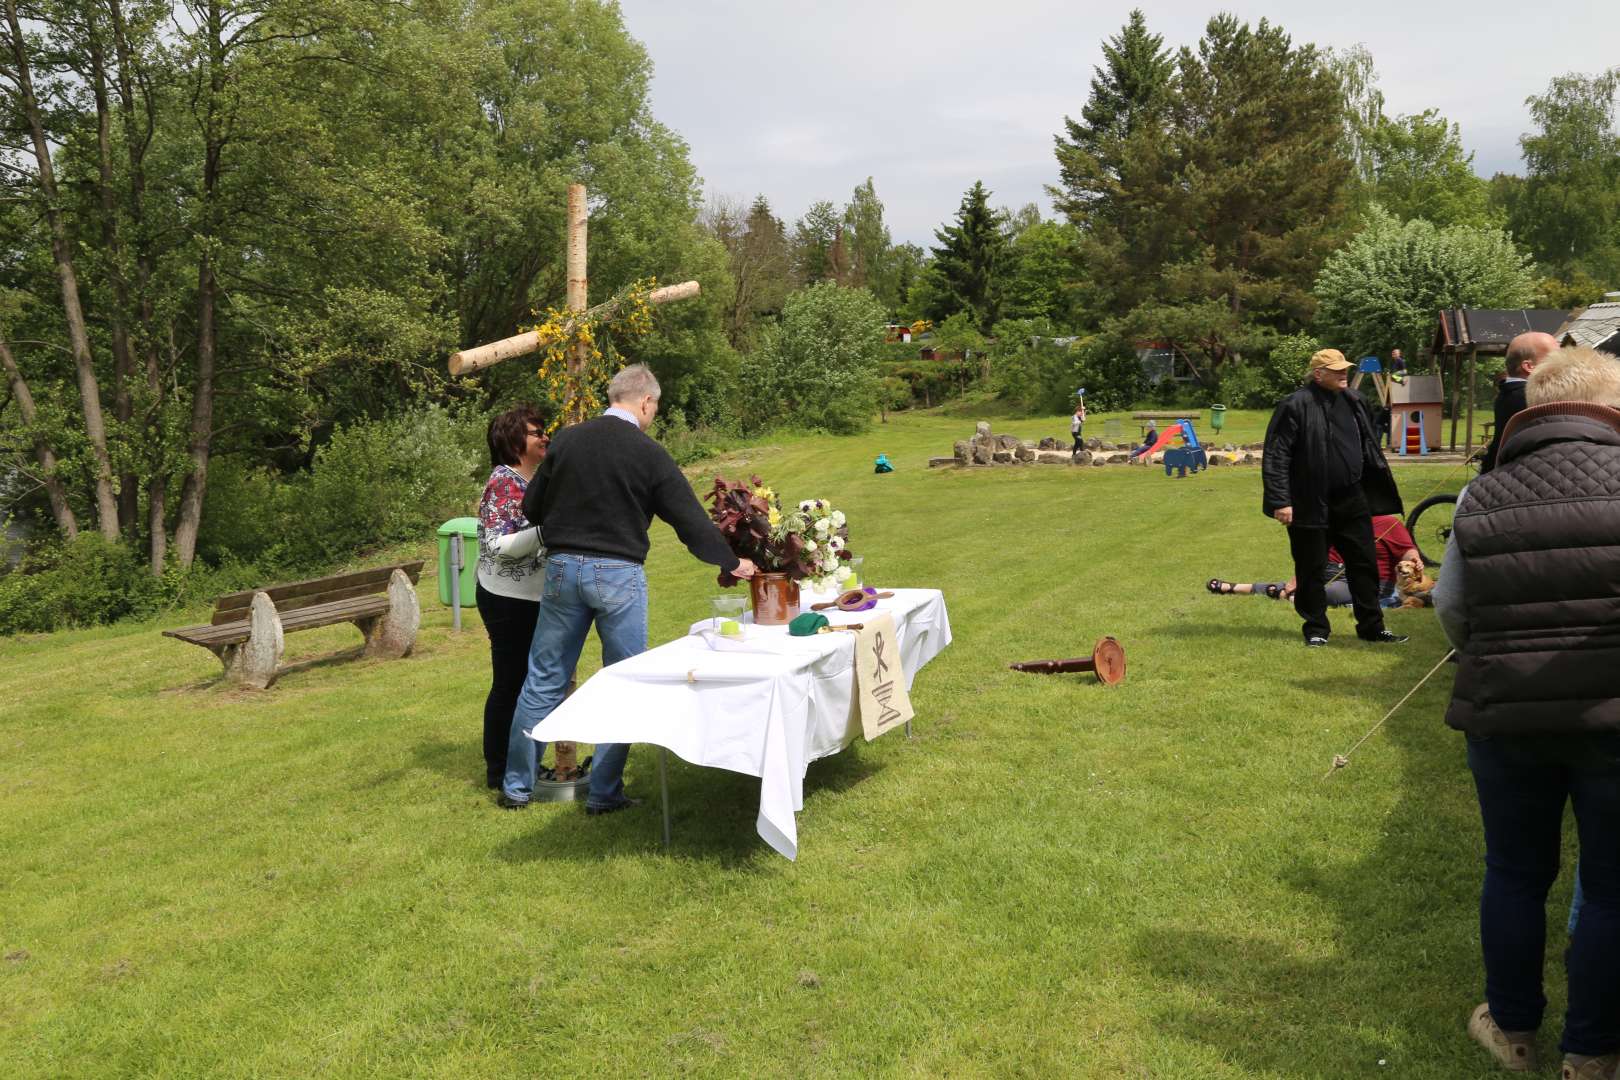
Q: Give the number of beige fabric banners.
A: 1